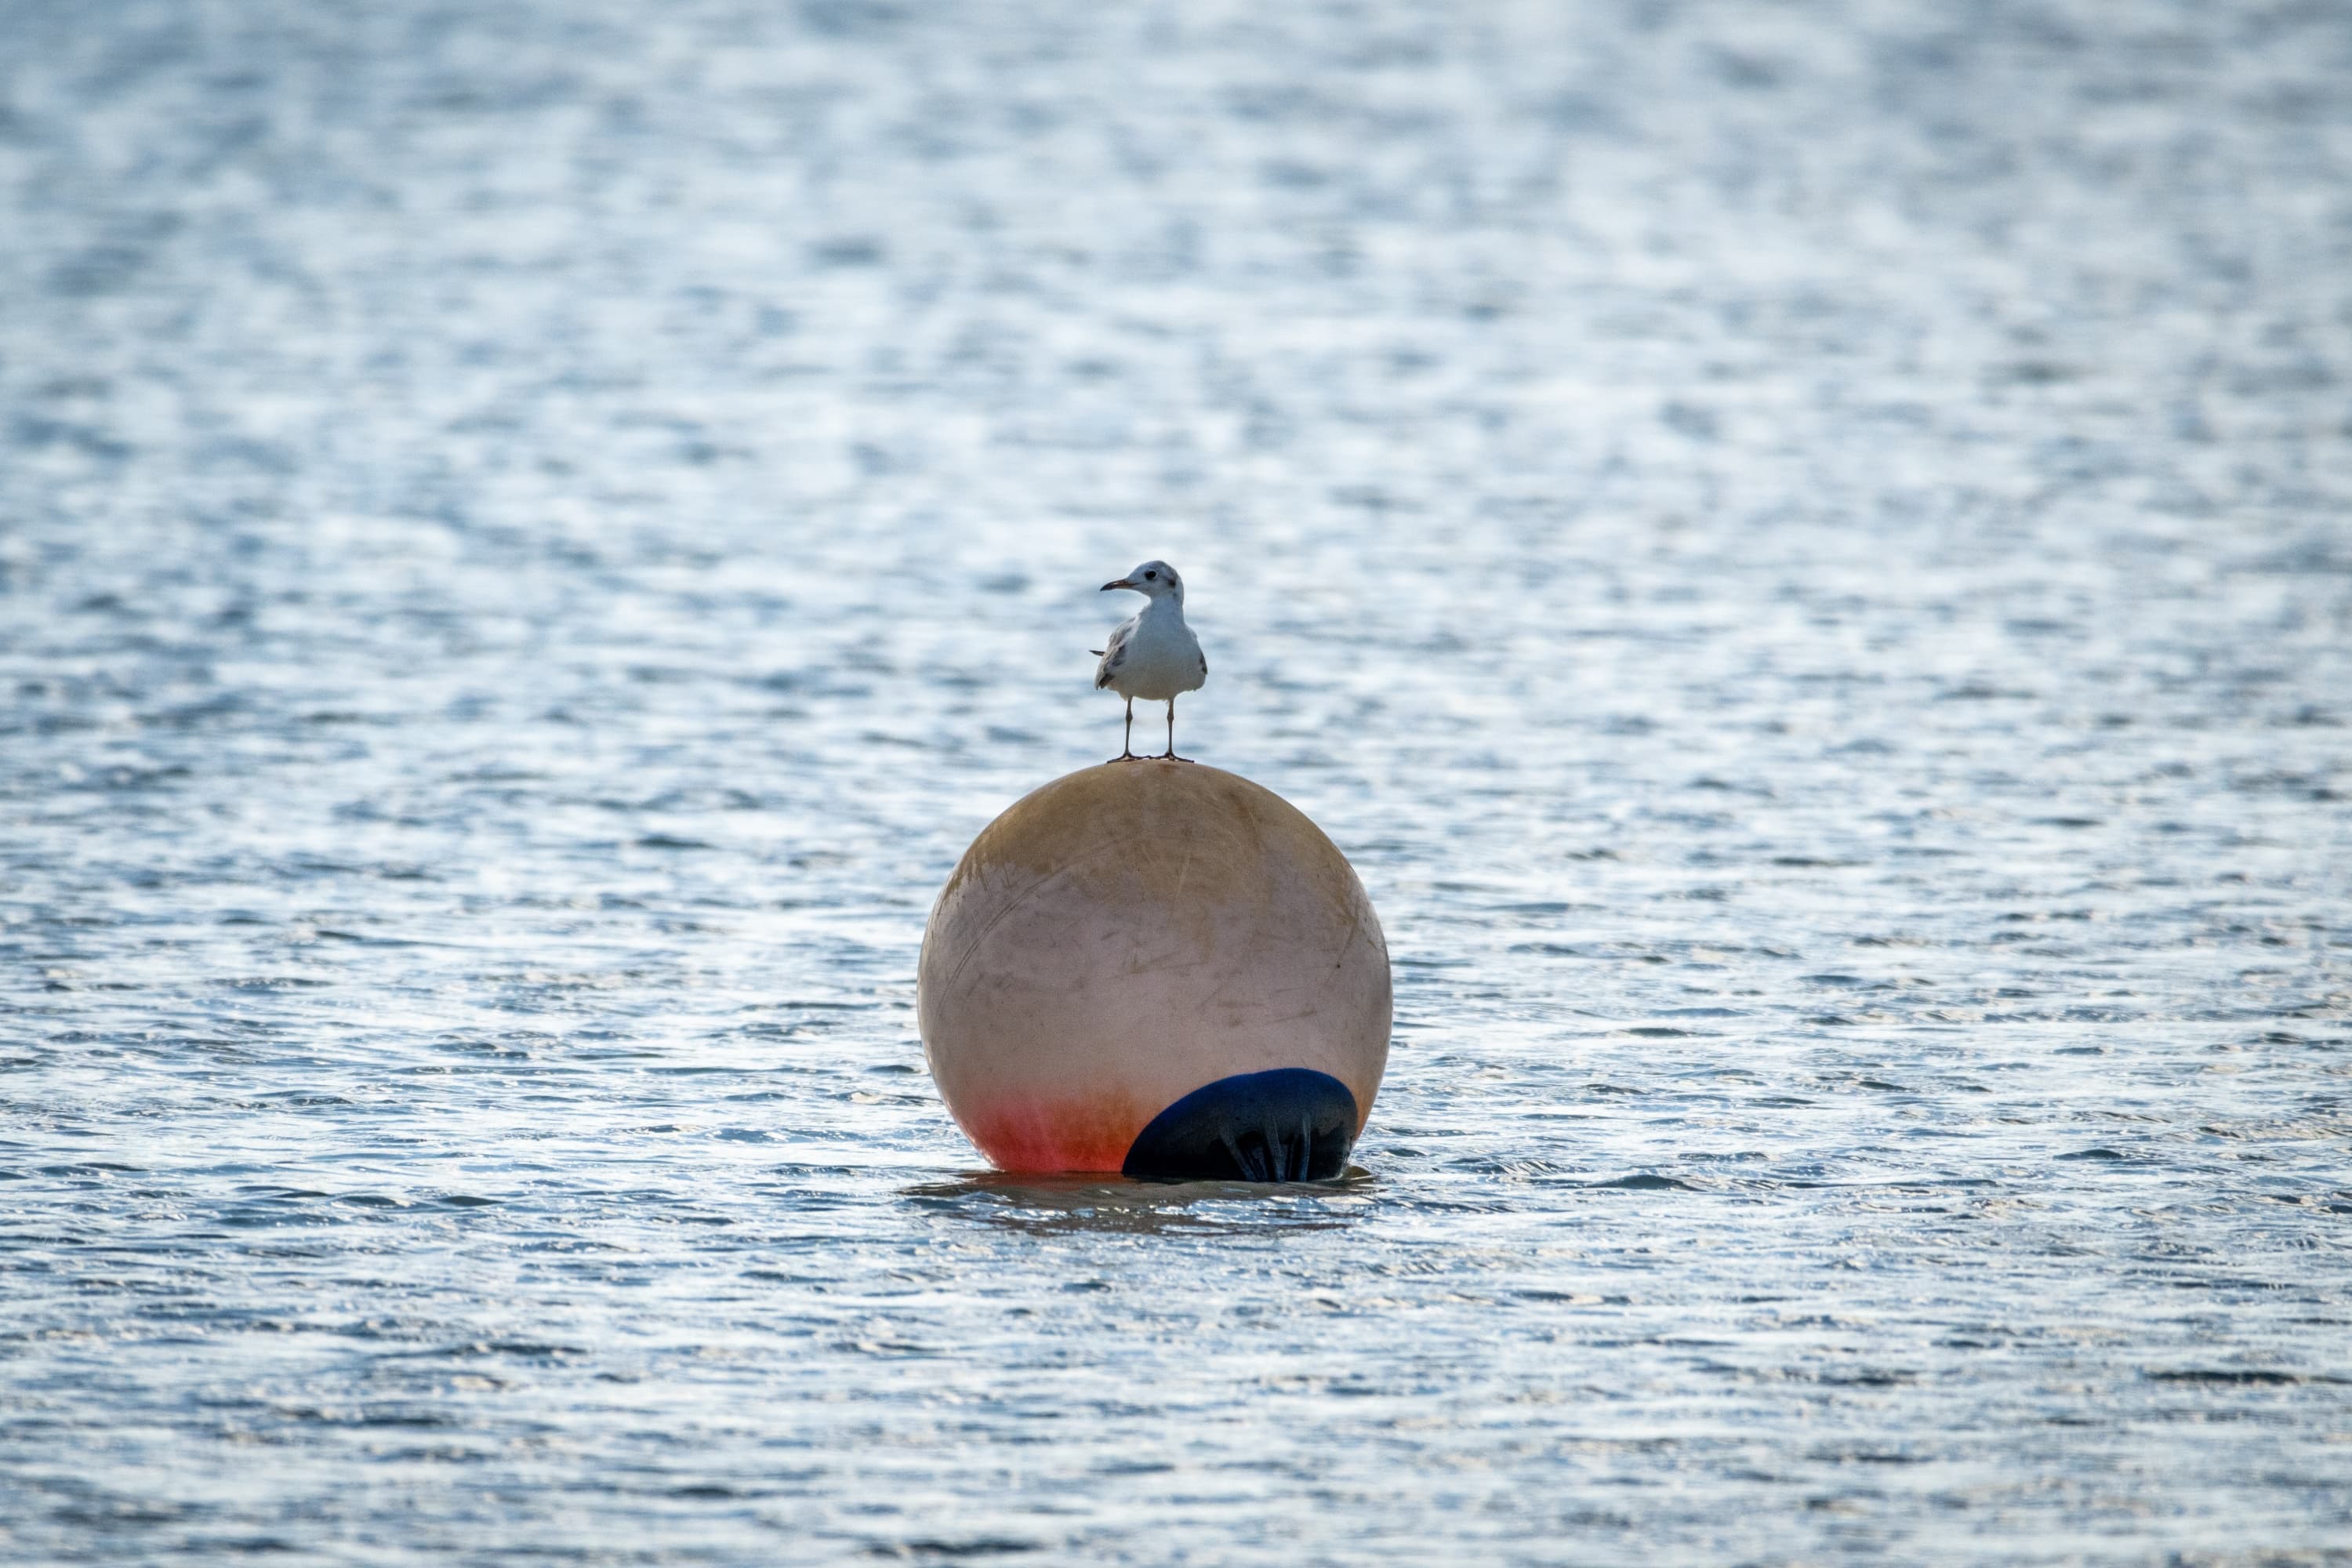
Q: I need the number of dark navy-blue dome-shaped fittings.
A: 1